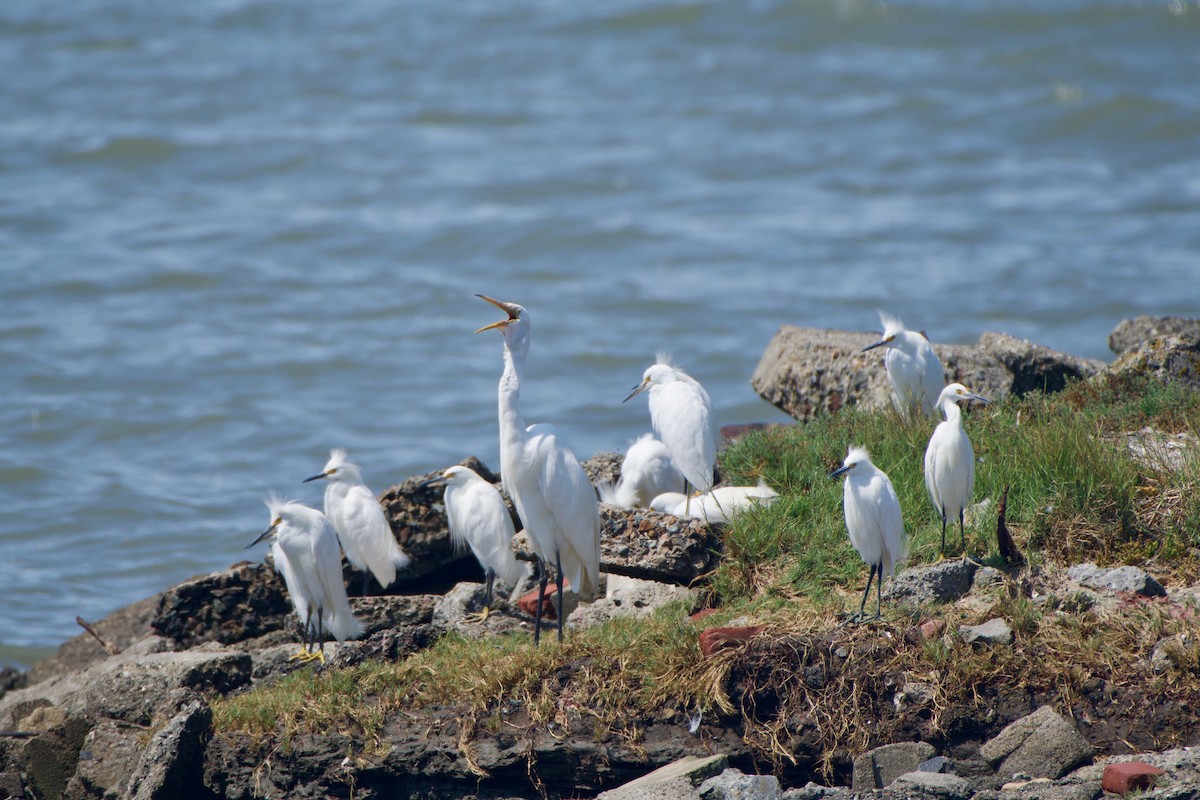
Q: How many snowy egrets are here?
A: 9